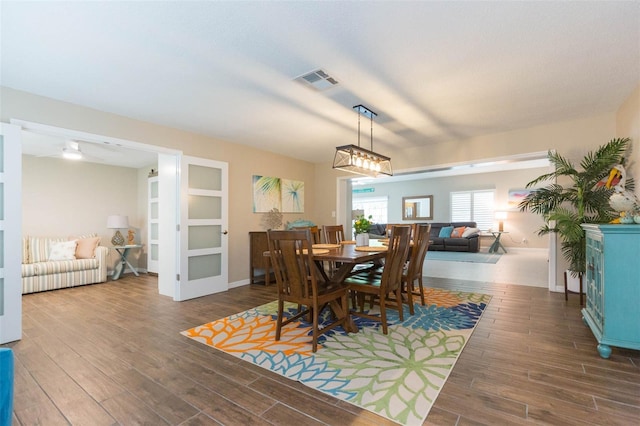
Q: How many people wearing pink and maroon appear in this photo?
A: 0